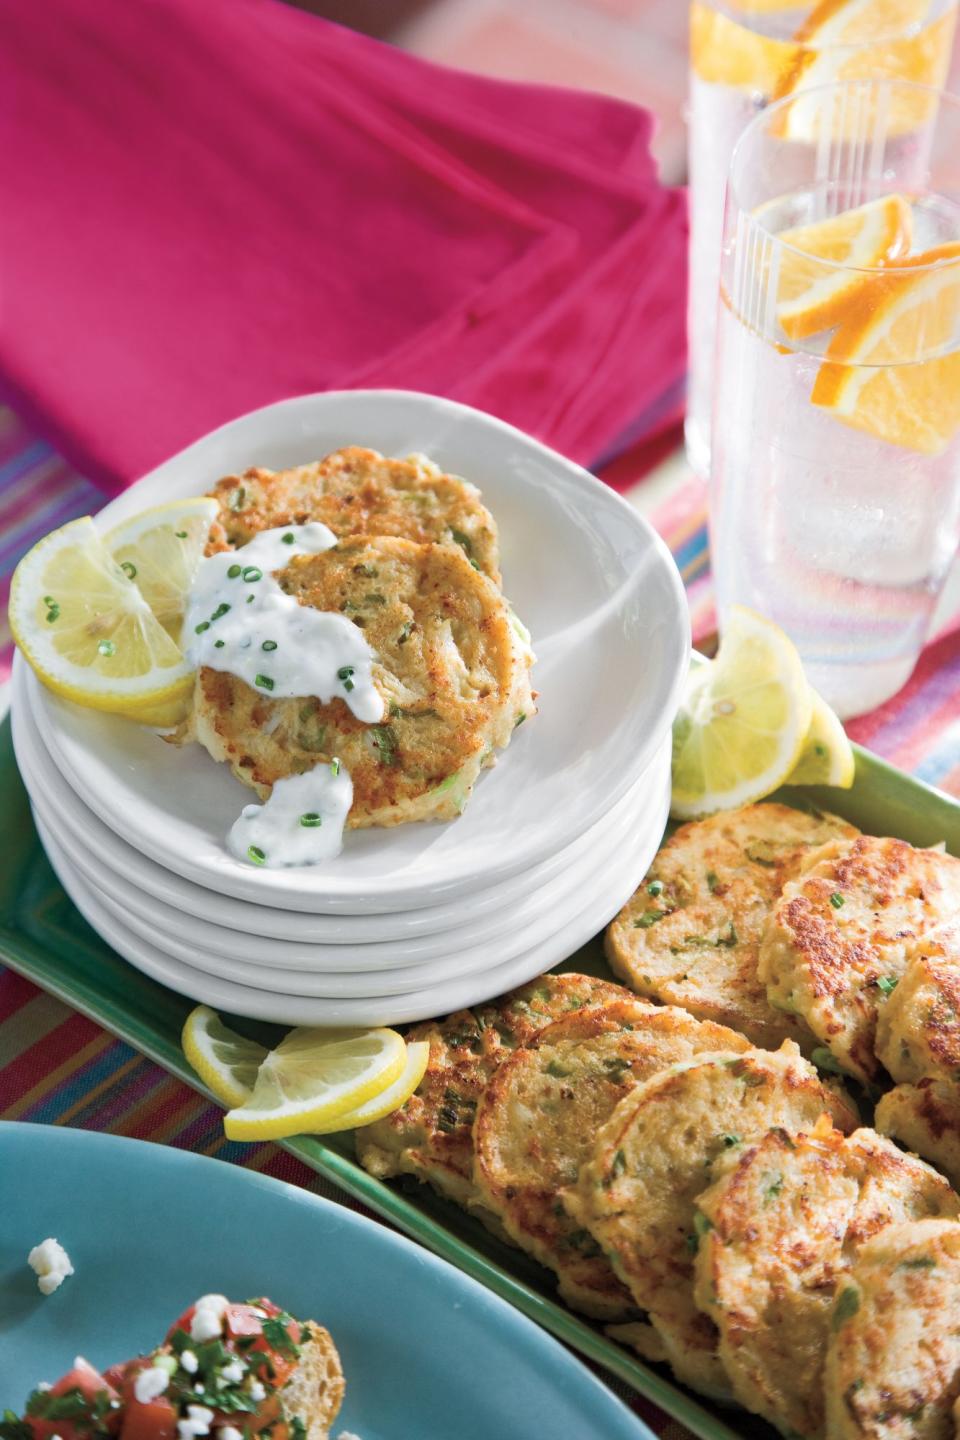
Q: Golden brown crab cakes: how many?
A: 11